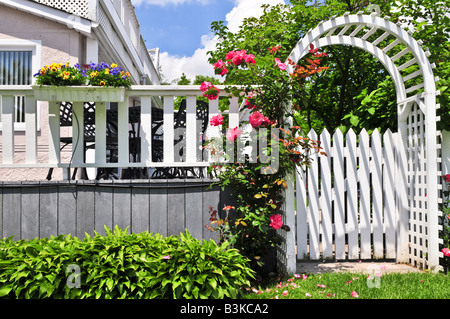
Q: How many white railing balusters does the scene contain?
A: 11